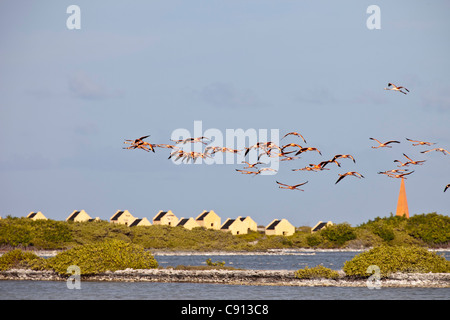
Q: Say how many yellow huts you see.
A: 12